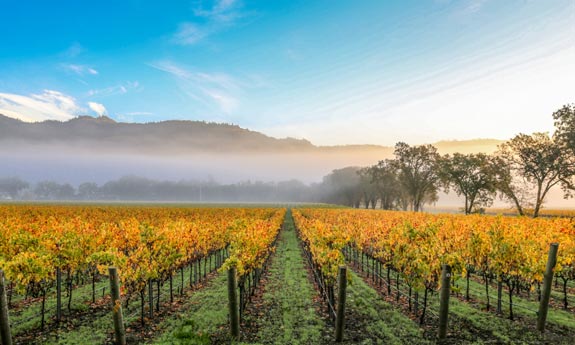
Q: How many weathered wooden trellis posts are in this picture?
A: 6